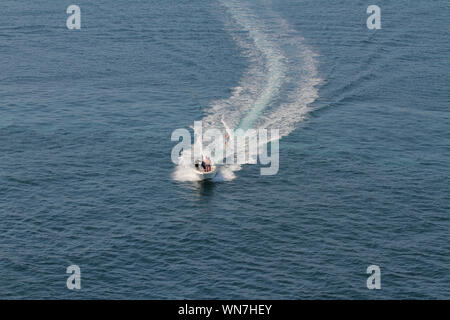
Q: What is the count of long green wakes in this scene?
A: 1